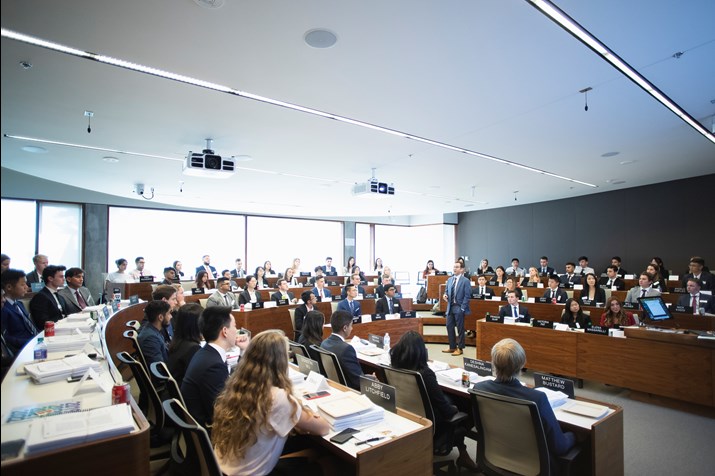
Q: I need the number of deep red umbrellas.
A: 0